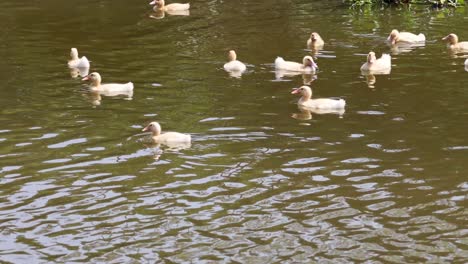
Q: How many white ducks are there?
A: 11